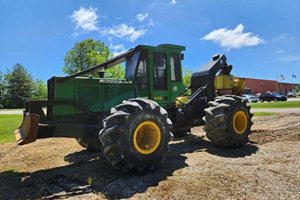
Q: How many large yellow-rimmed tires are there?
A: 2